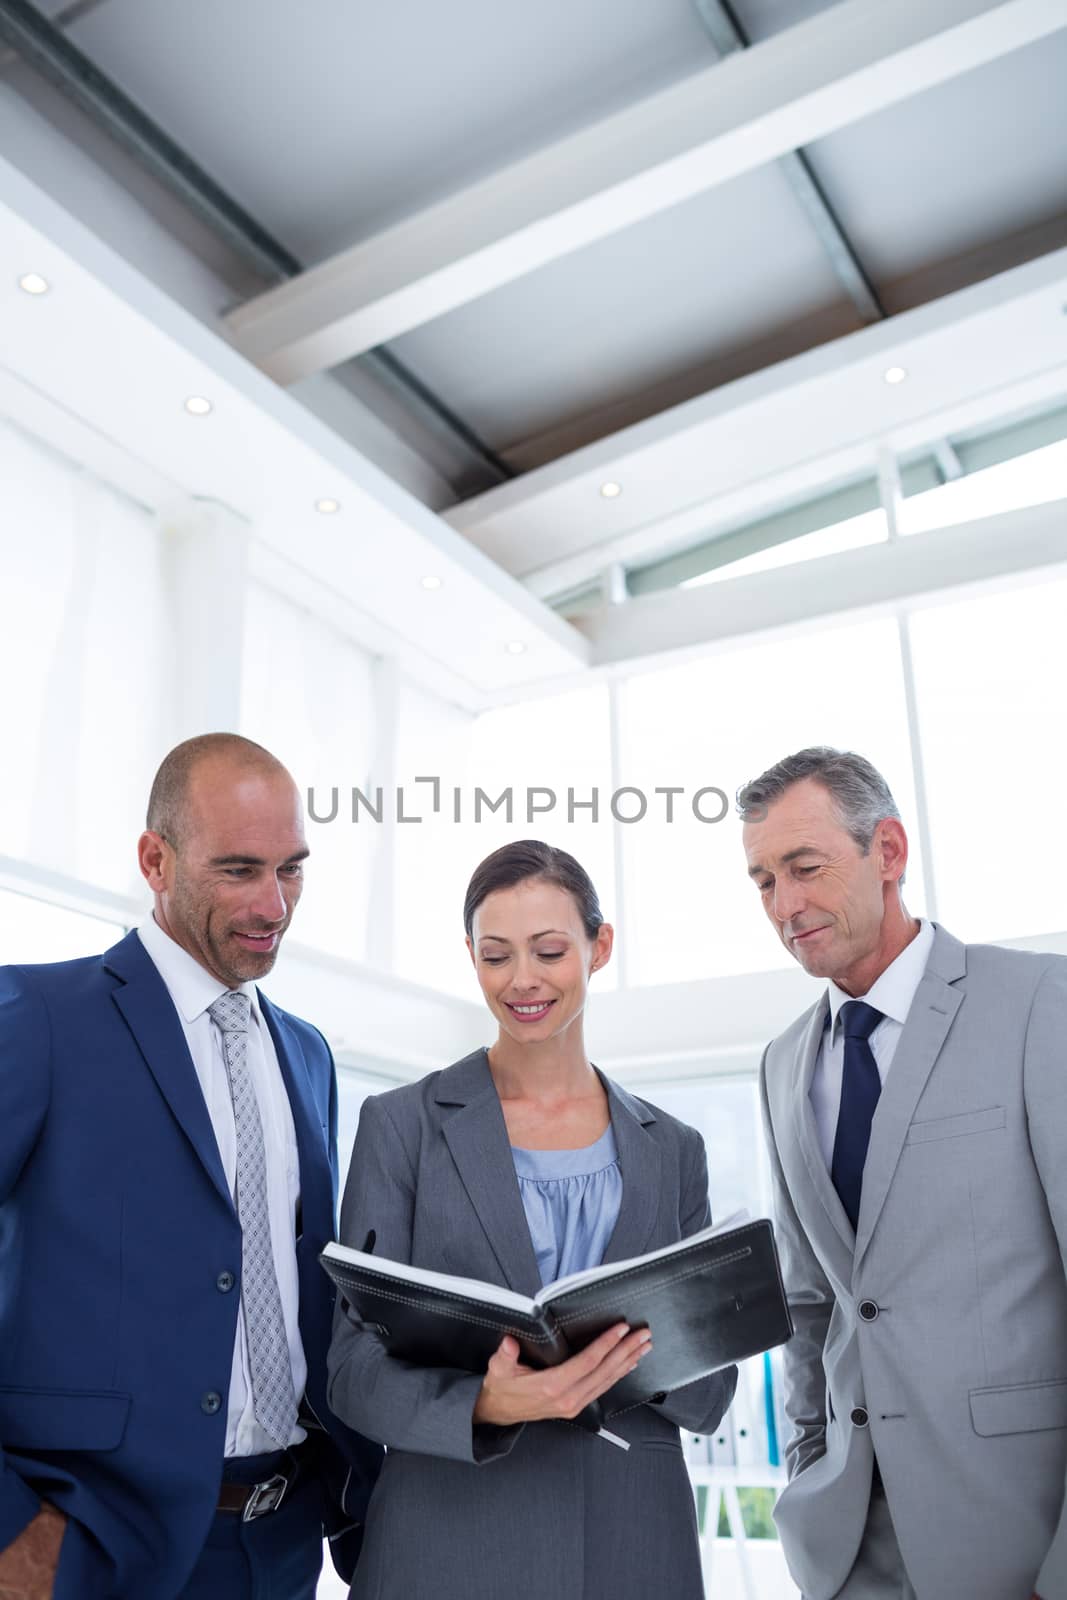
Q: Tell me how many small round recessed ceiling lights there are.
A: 7